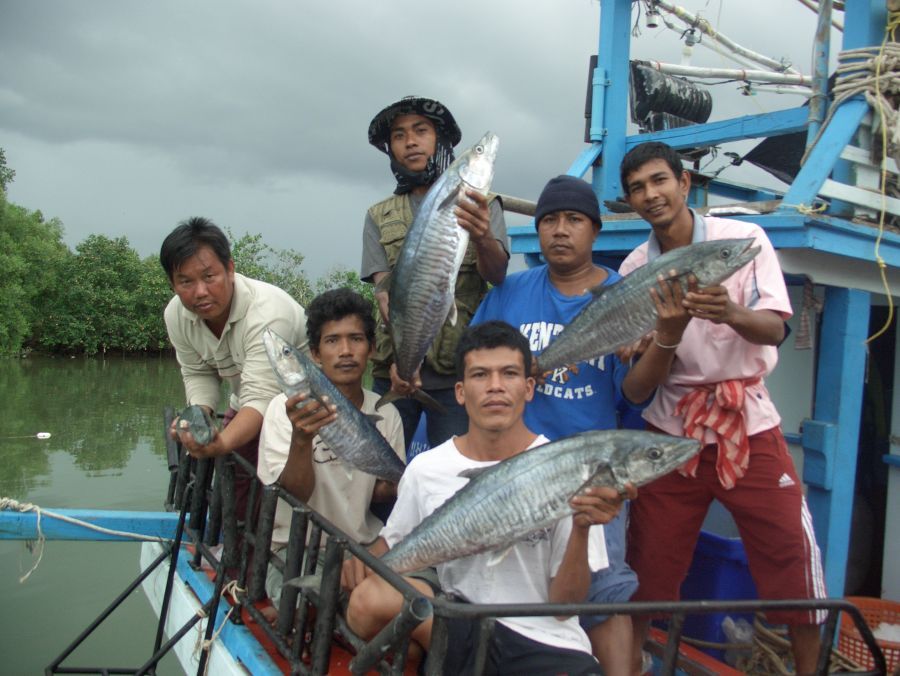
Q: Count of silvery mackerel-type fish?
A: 4